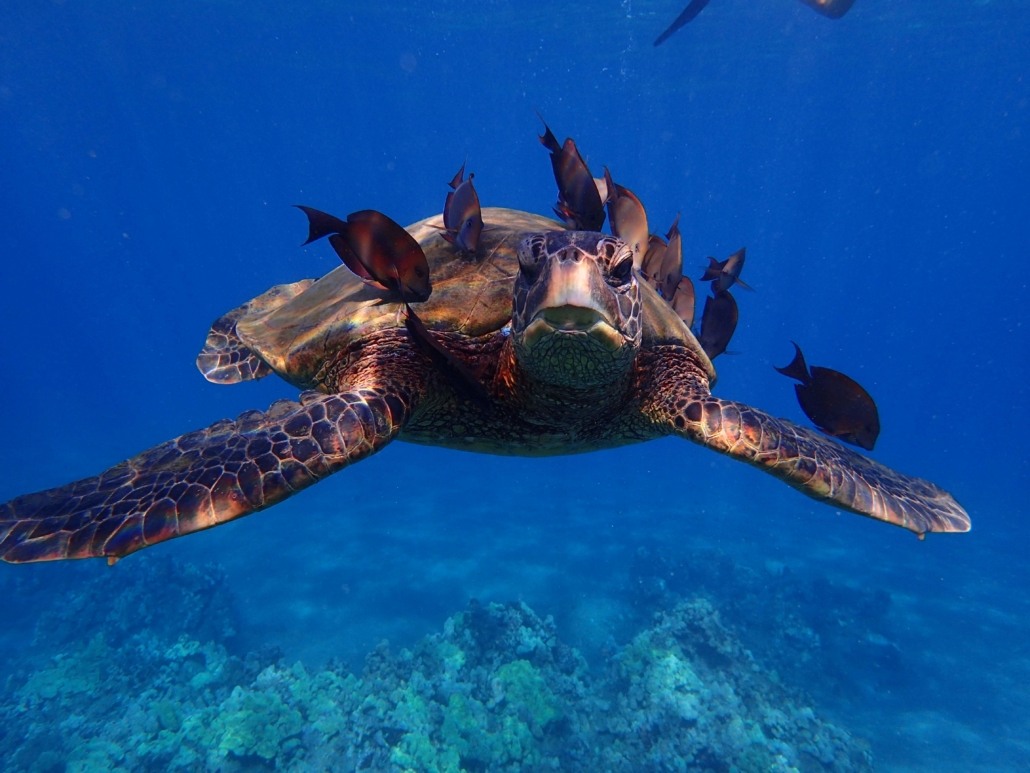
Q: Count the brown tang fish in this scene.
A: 11